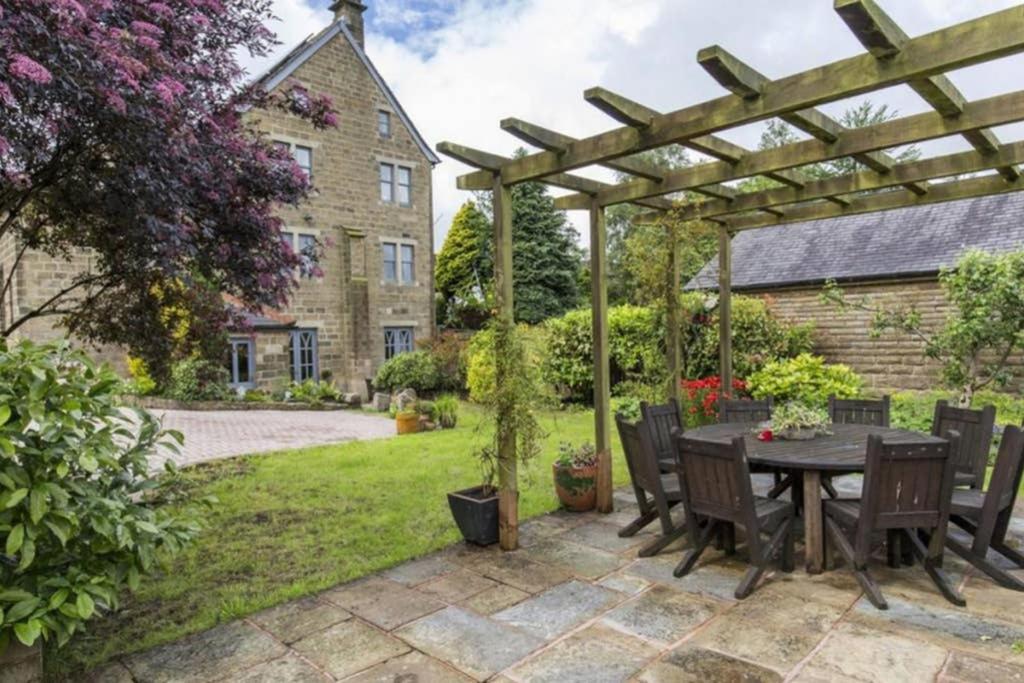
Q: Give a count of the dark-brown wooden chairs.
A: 8